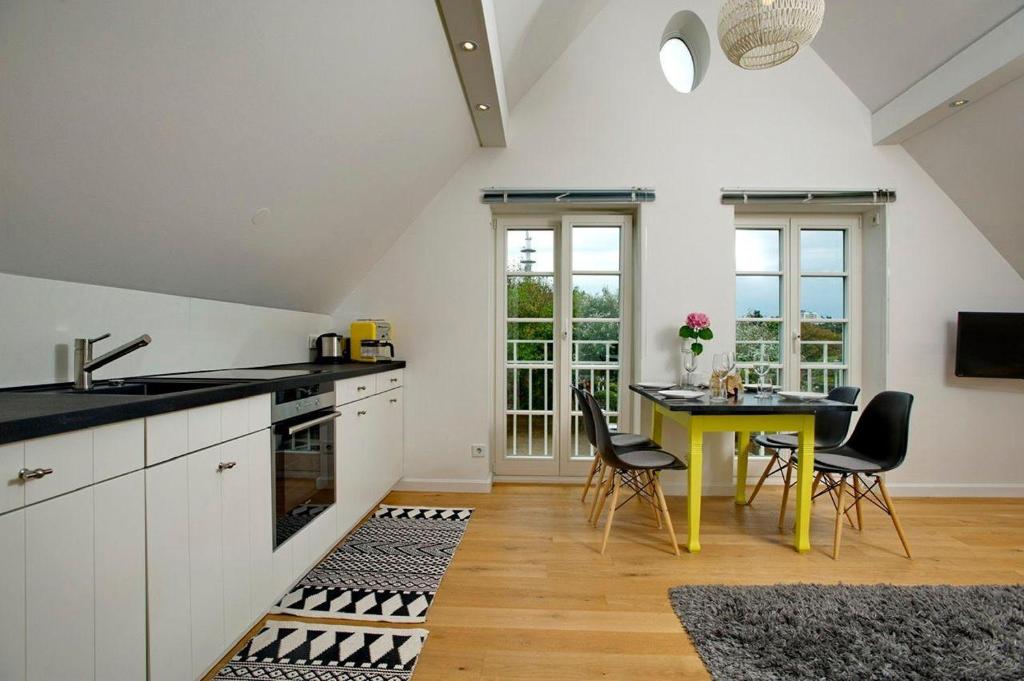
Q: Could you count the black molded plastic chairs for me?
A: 4